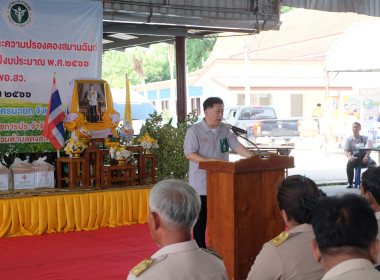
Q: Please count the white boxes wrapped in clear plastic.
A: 3